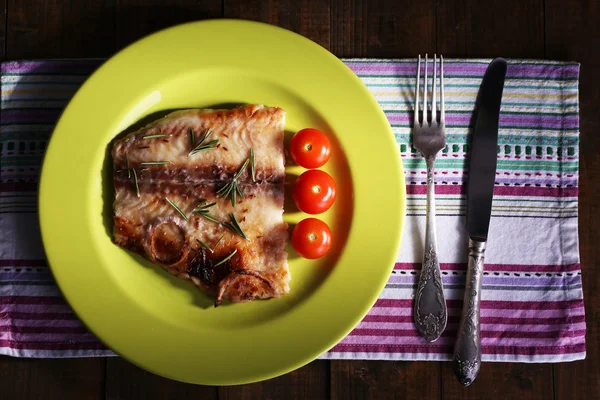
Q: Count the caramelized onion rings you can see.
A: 2